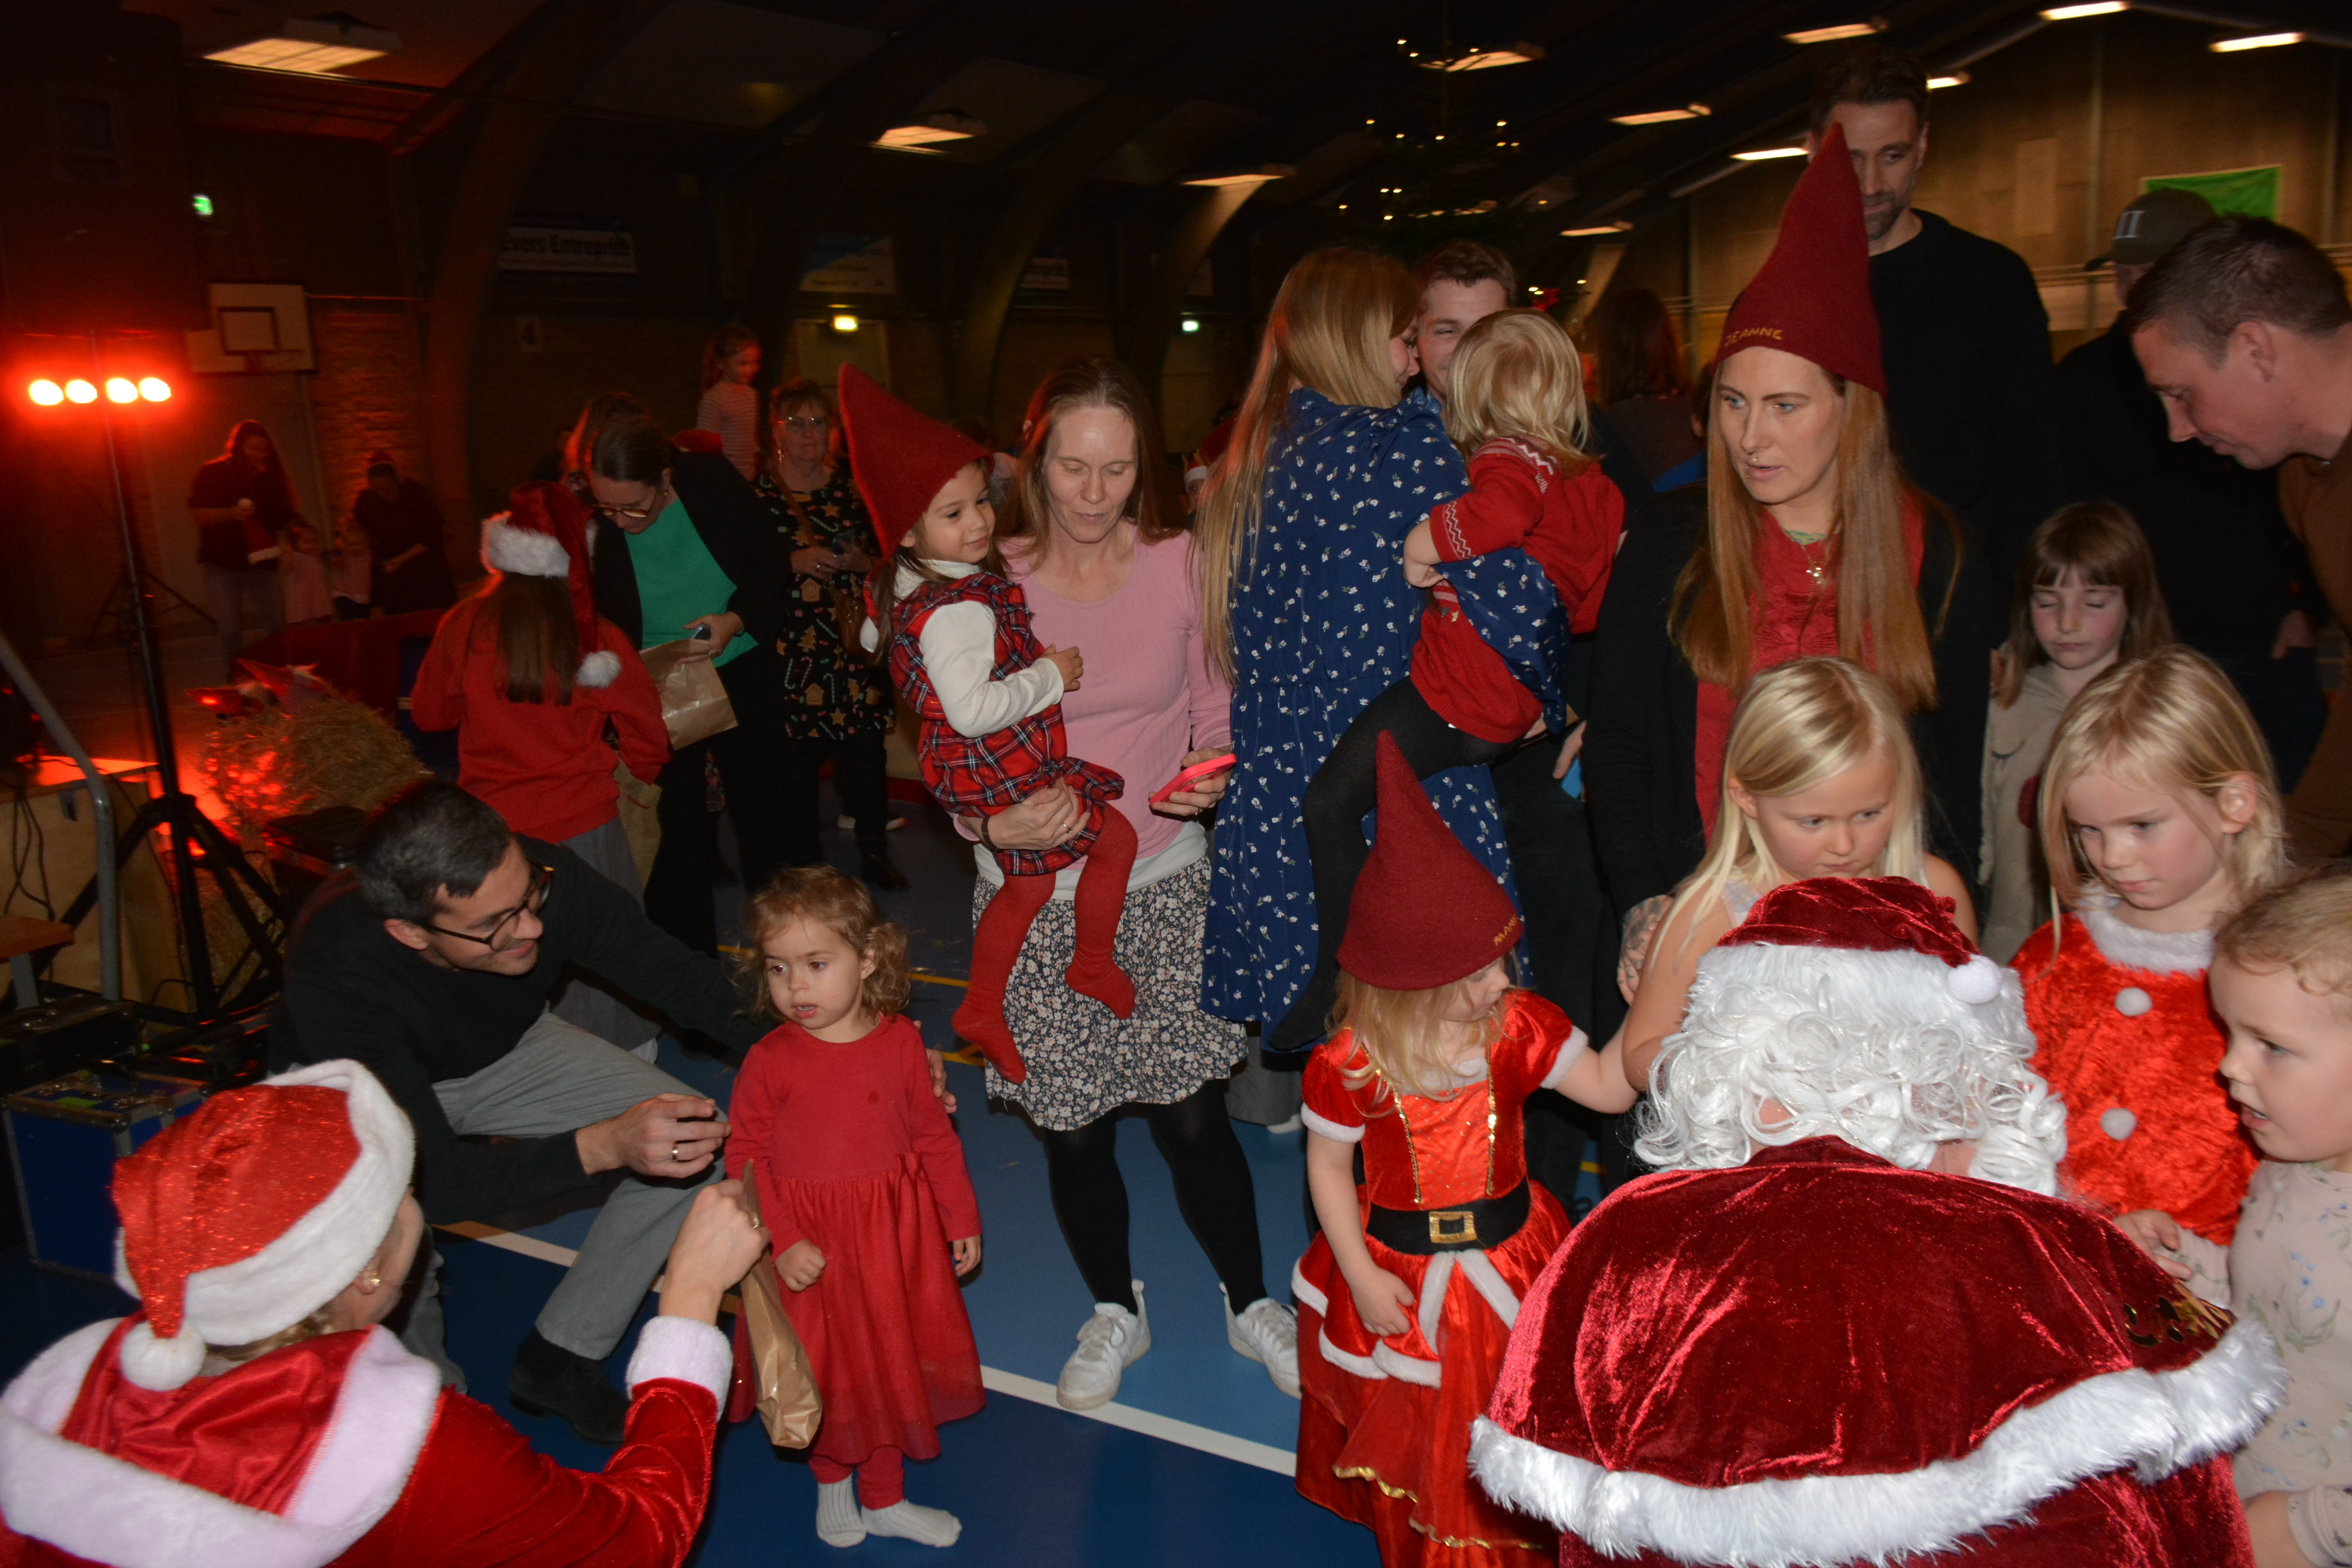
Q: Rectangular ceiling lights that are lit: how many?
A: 11